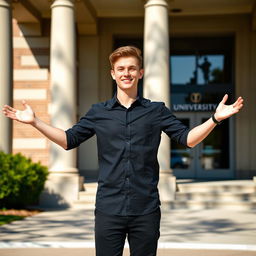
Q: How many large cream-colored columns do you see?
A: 3